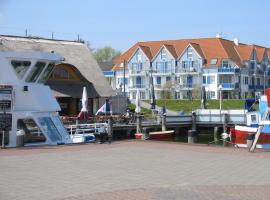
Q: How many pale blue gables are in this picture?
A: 3